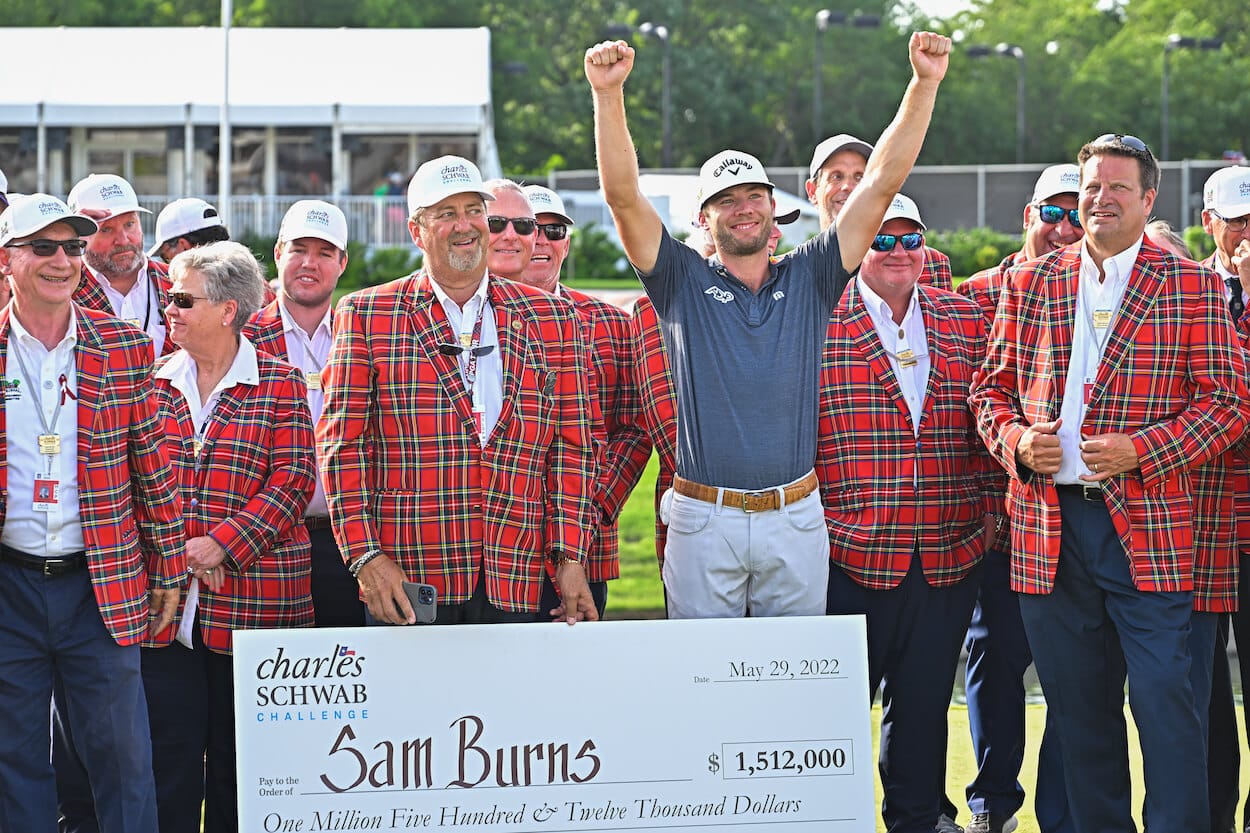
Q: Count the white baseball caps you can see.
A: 13